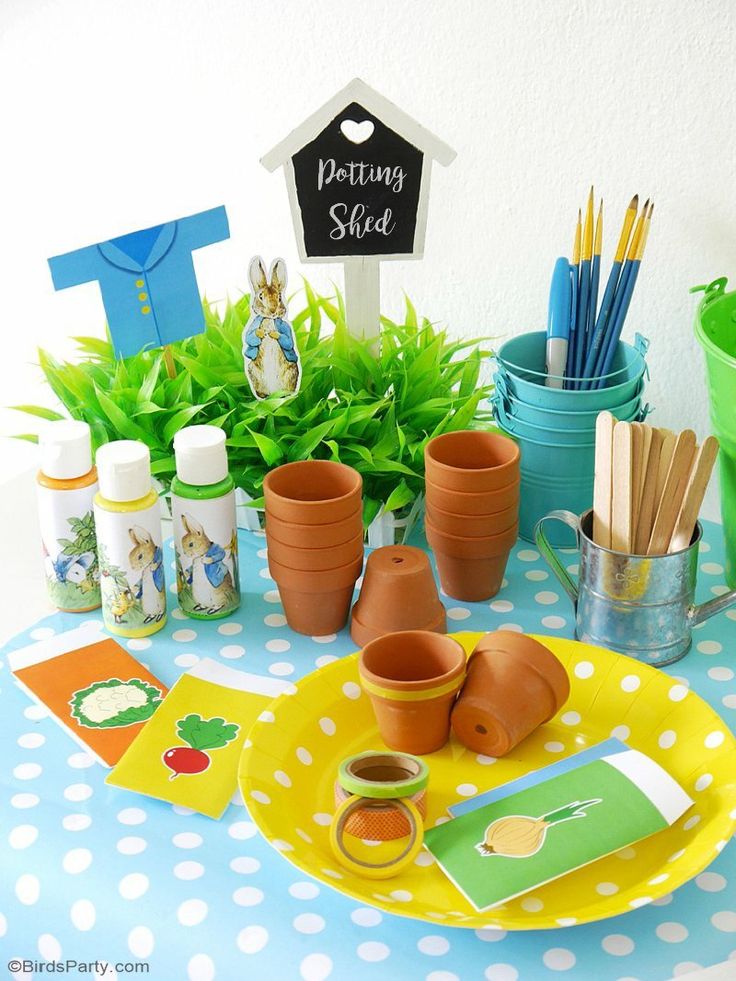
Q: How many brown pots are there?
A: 11